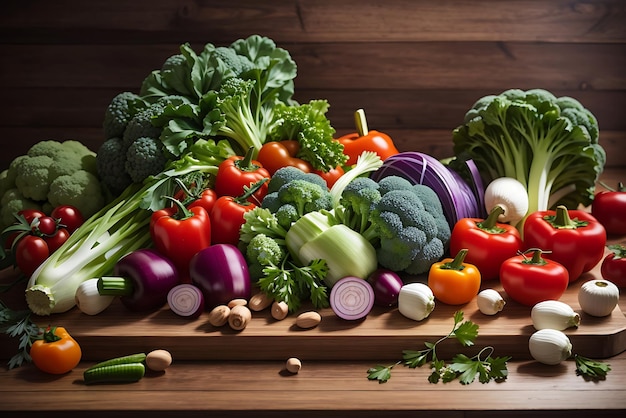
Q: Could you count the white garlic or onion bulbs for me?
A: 7